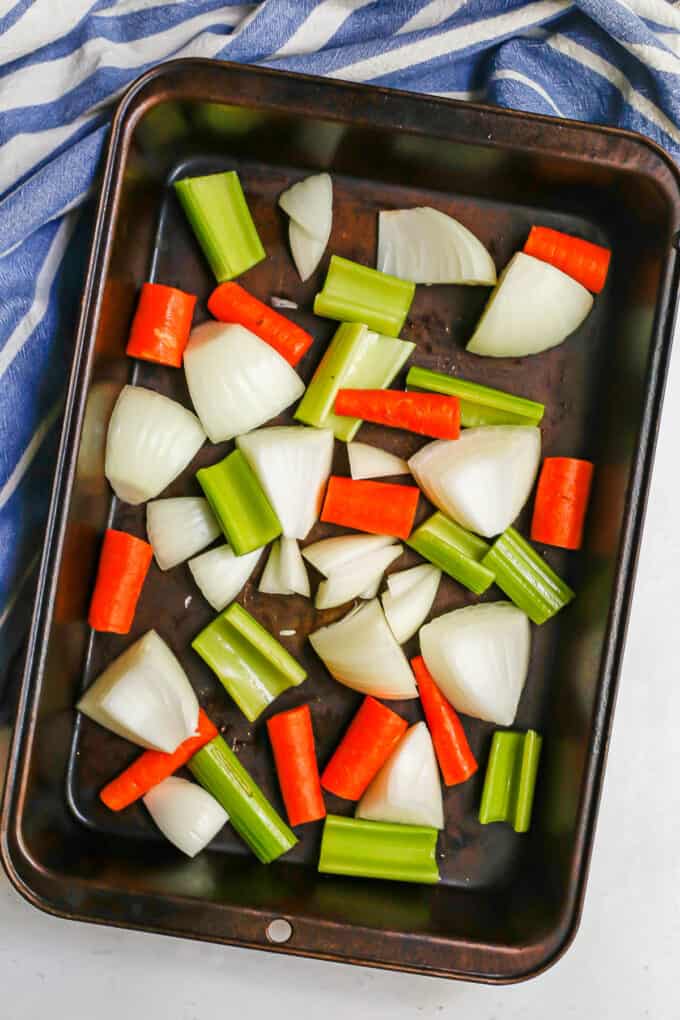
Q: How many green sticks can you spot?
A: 11